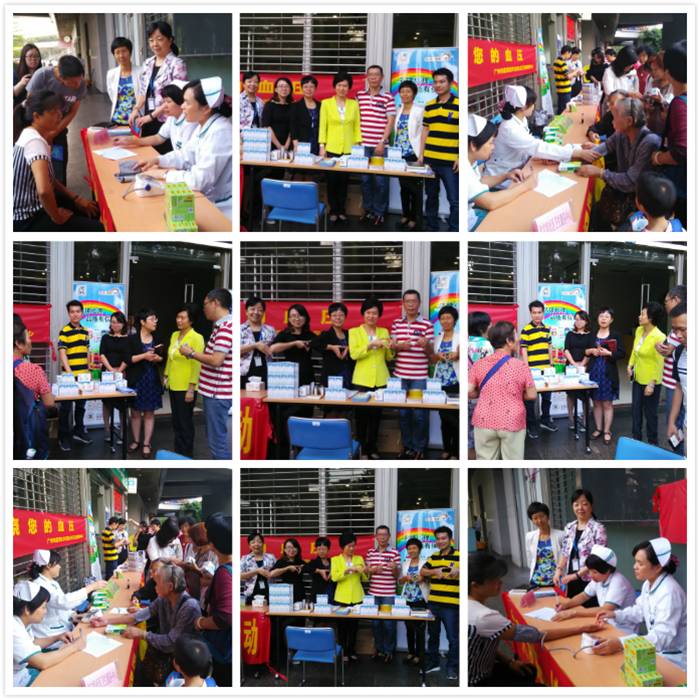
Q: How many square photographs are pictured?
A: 9